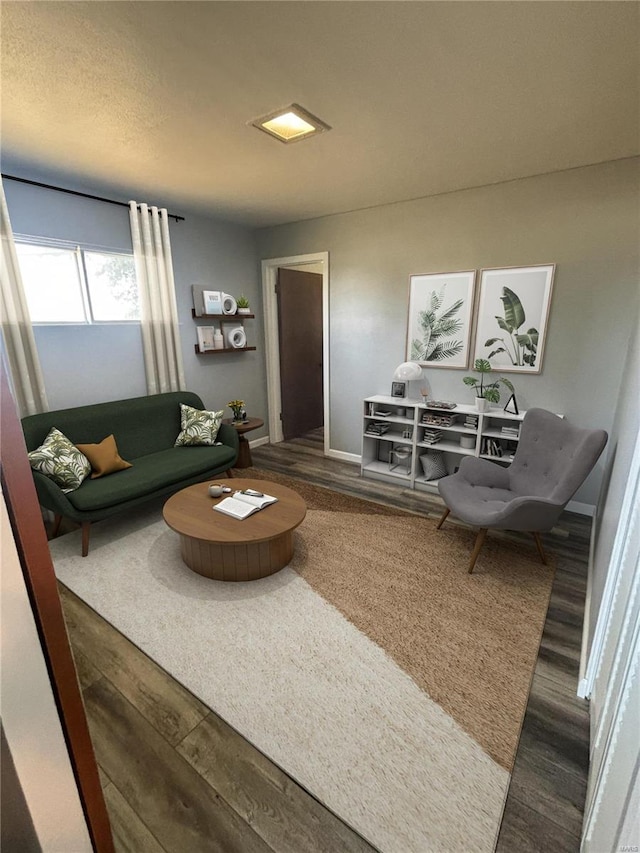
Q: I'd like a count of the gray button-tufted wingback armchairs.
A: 1